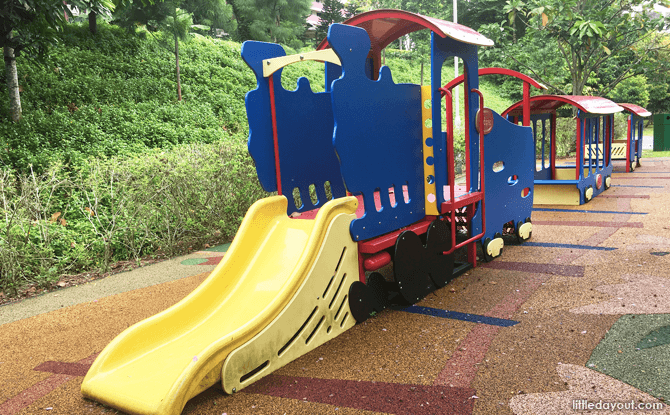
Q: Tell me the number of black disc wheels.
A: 4